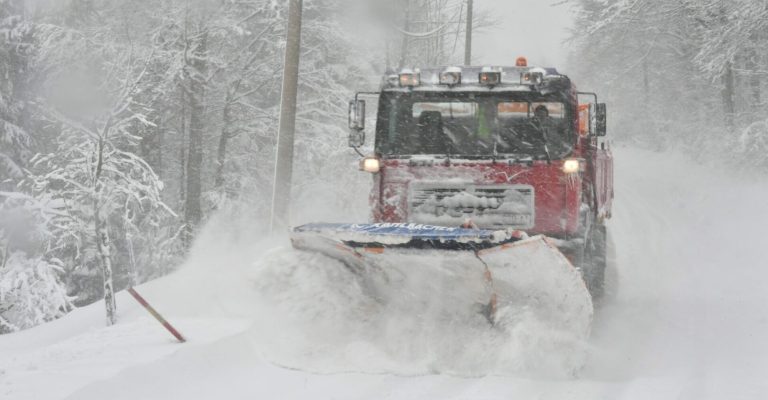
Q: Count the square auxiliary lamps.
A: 4